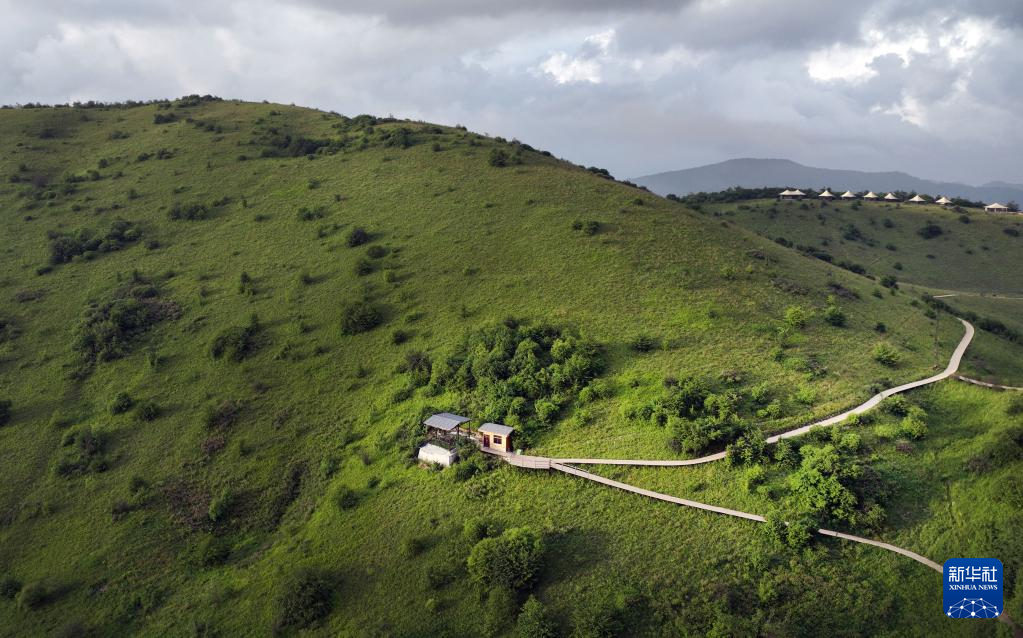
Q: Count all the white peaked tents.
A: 8